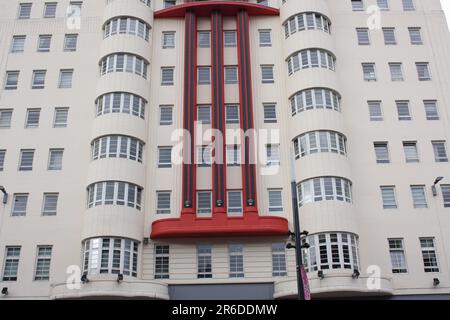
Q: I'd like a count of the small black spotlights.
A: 6